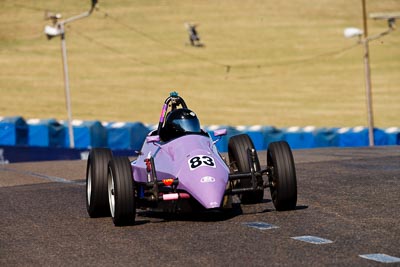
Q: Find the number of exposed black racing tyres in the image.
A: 4